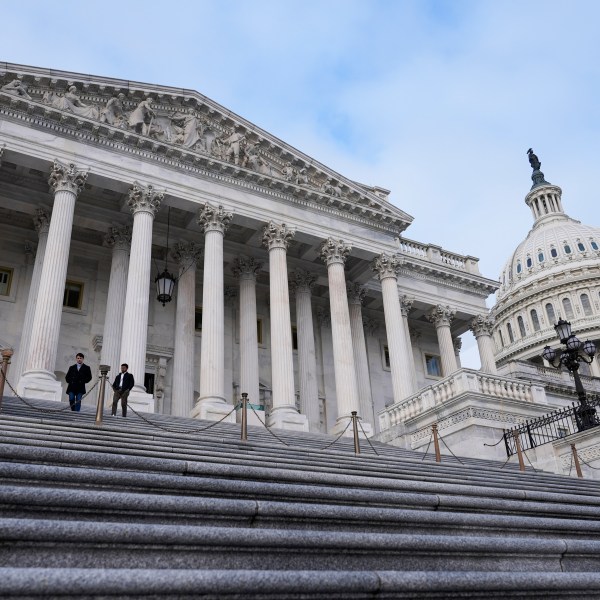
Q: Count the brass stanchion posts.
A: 7